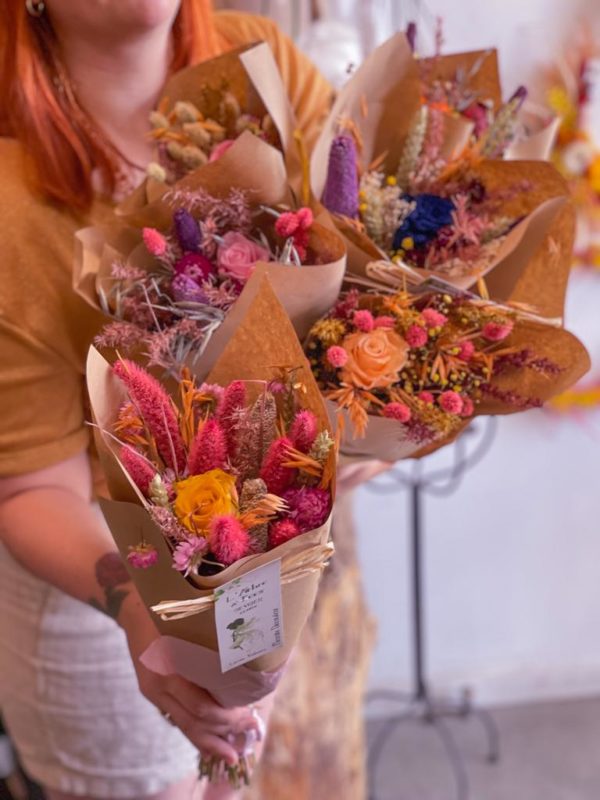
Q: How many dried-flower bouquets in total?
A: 6